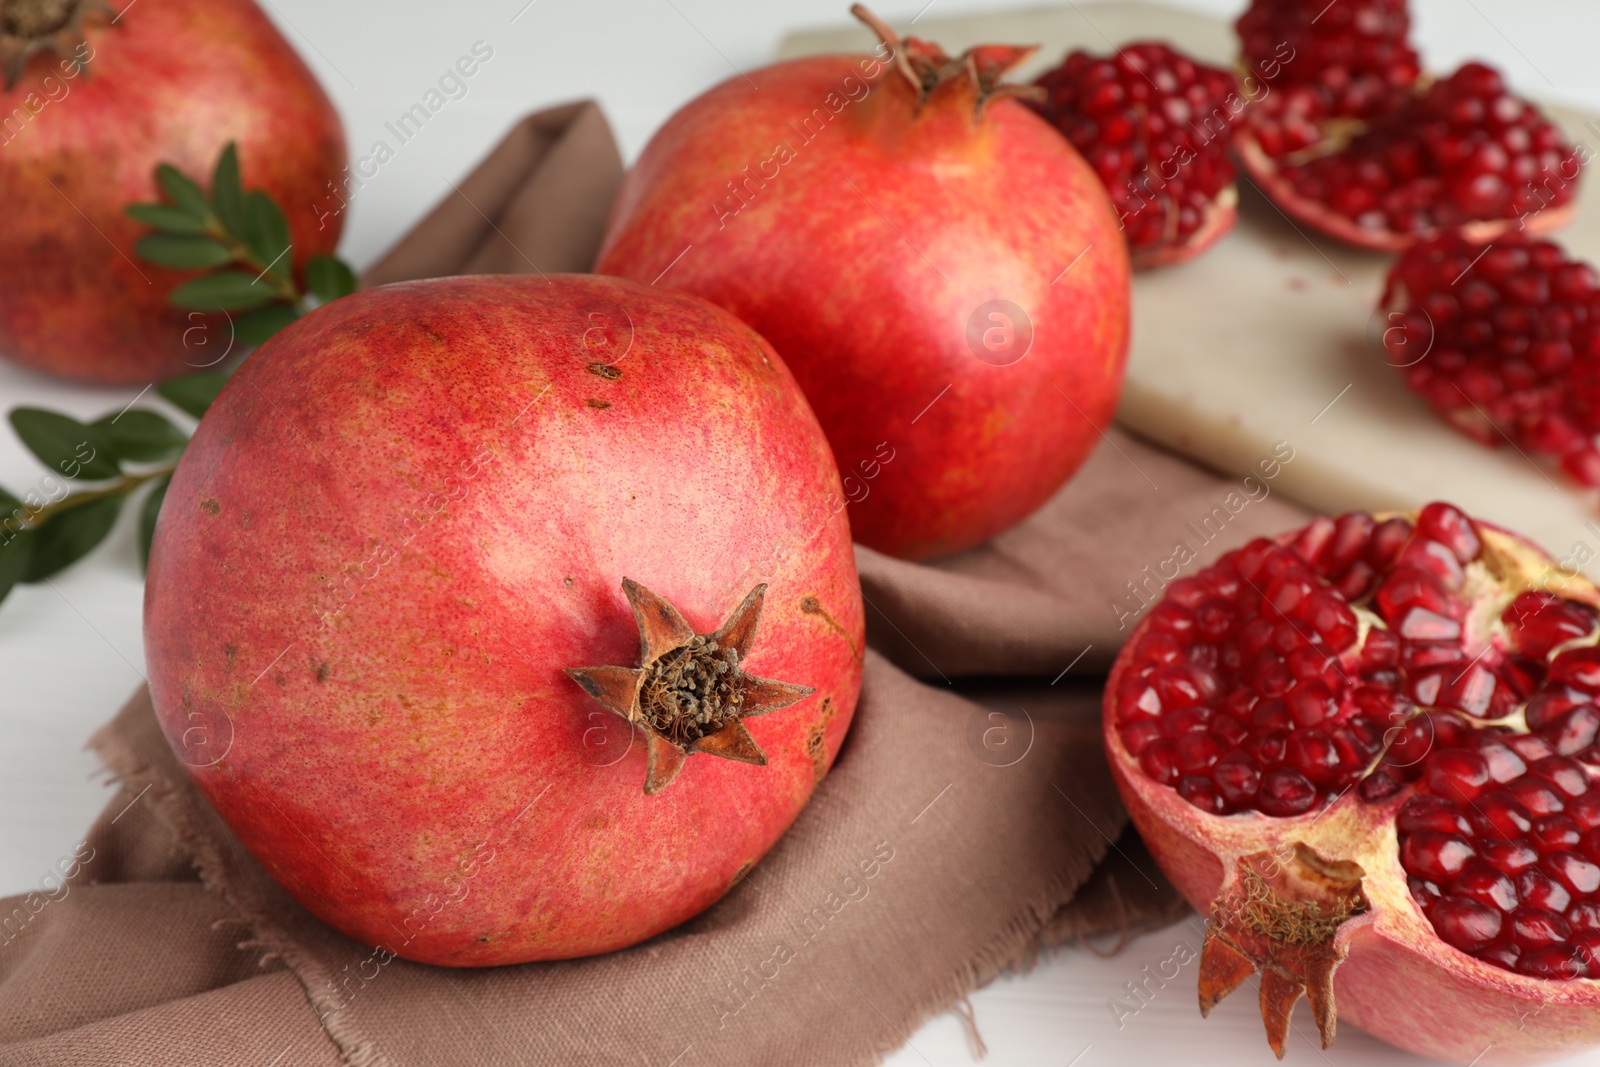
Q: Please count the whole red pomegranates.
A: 3